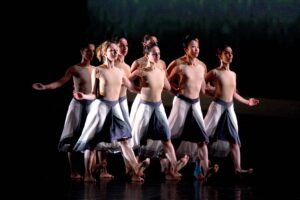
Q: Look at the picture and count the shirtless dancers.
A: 7